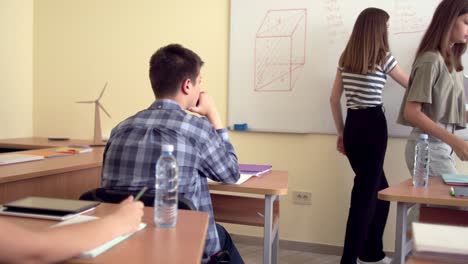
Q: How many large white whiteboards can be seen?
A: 1